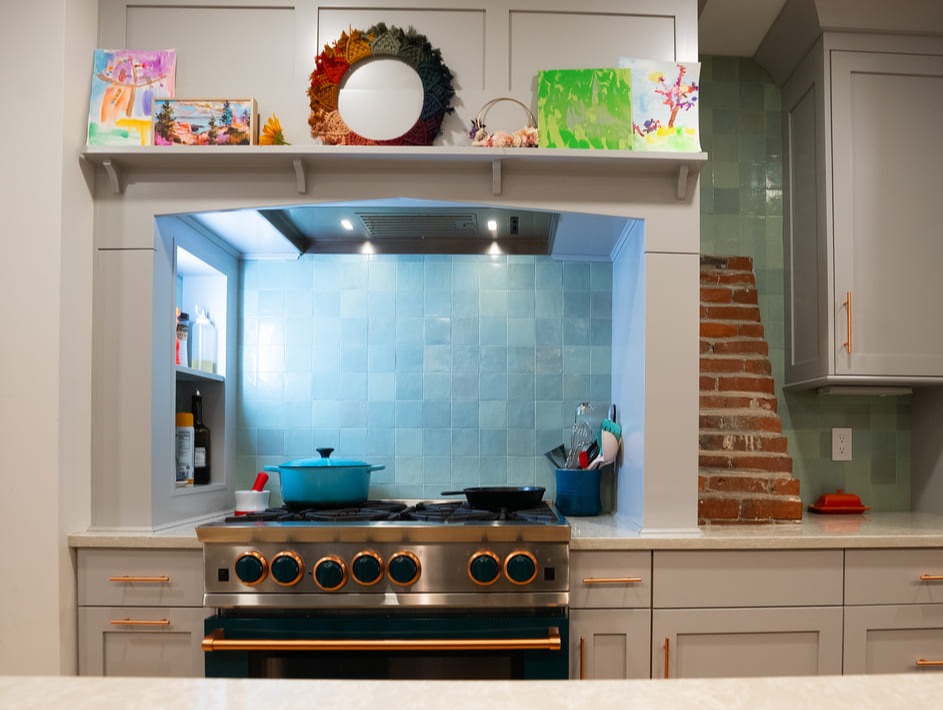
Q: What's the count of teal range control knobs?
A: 7